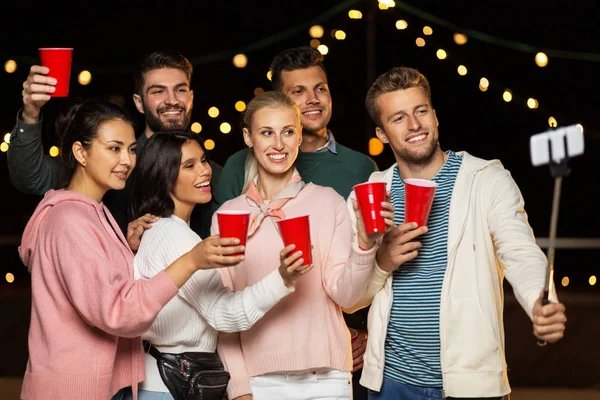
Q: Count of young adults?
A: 6